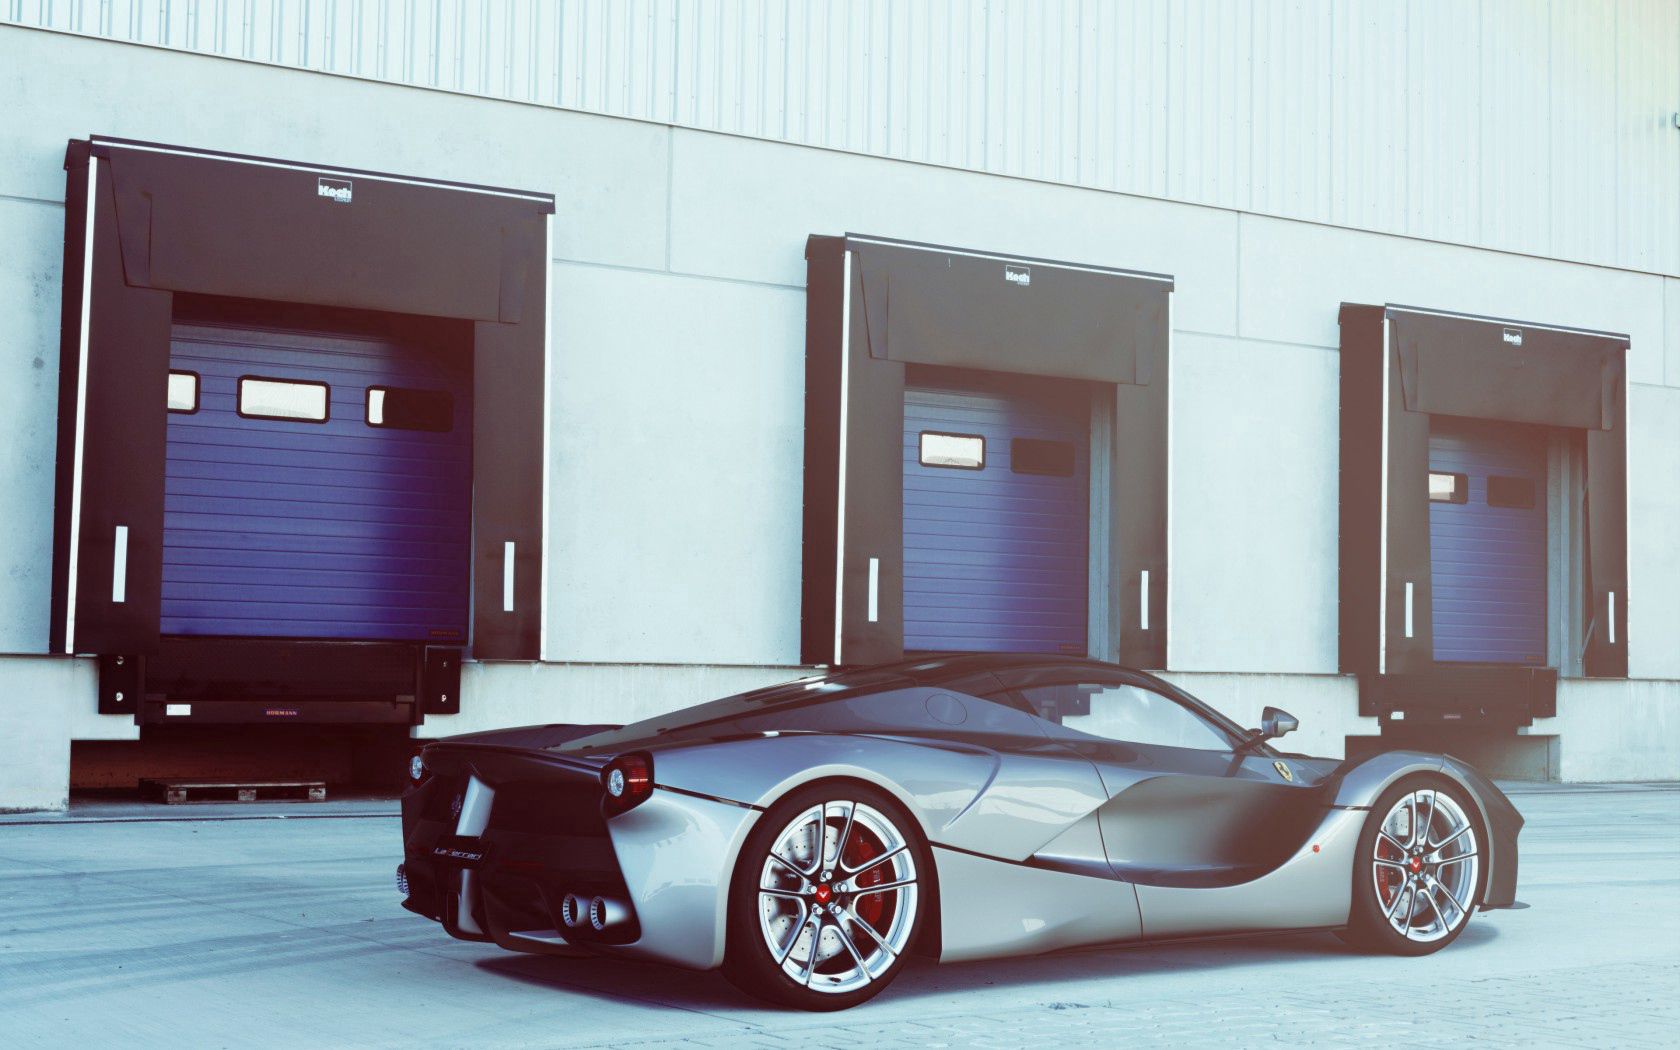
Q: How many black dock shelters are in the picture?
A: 3